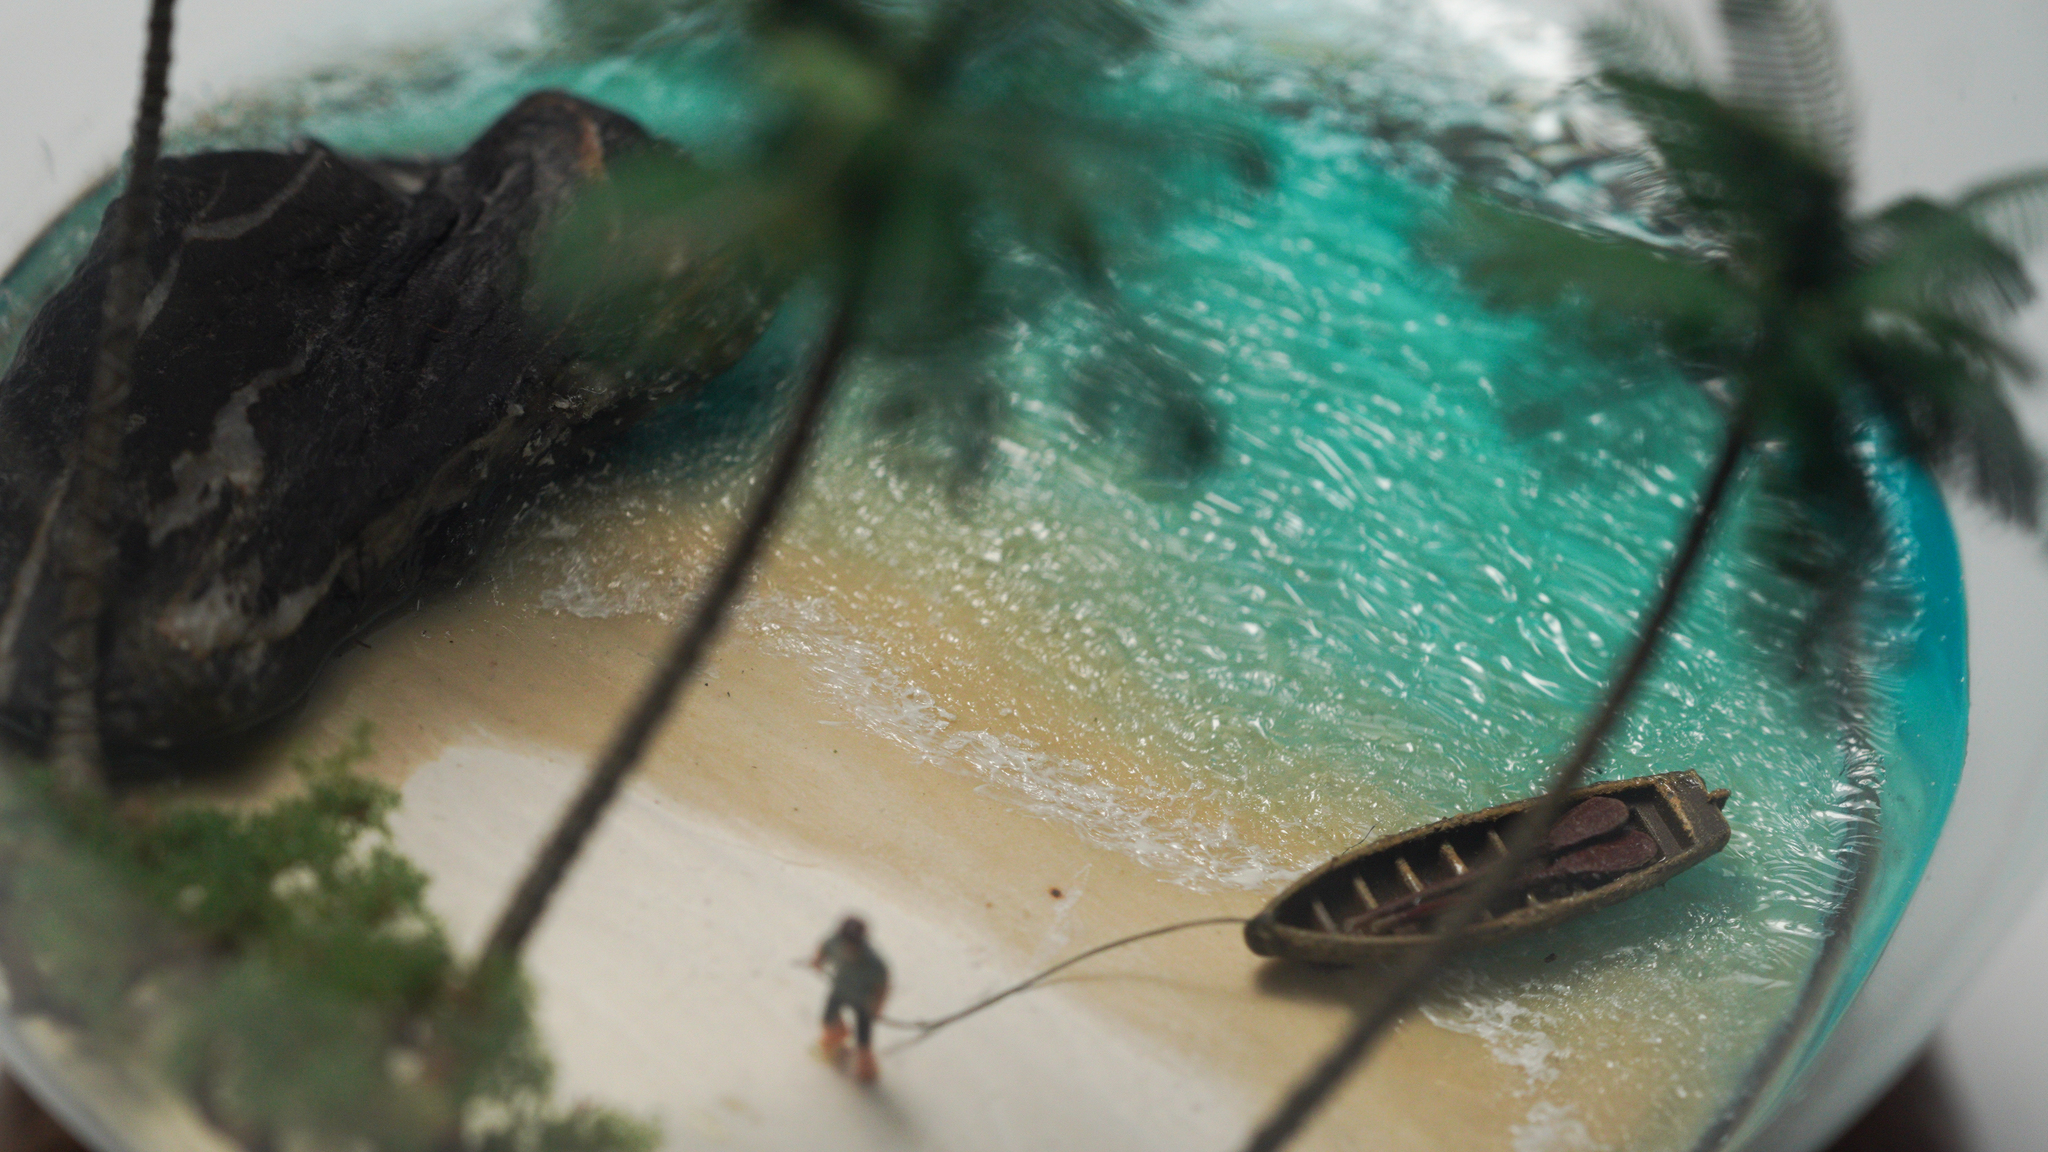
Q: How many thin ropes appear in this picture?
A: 1